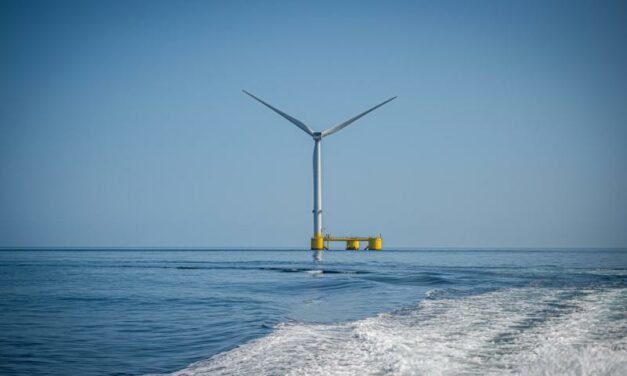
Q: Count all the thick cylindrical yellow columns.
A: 3